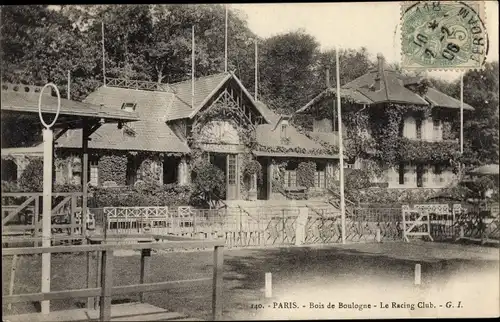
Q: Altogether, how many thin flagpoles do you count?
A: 7